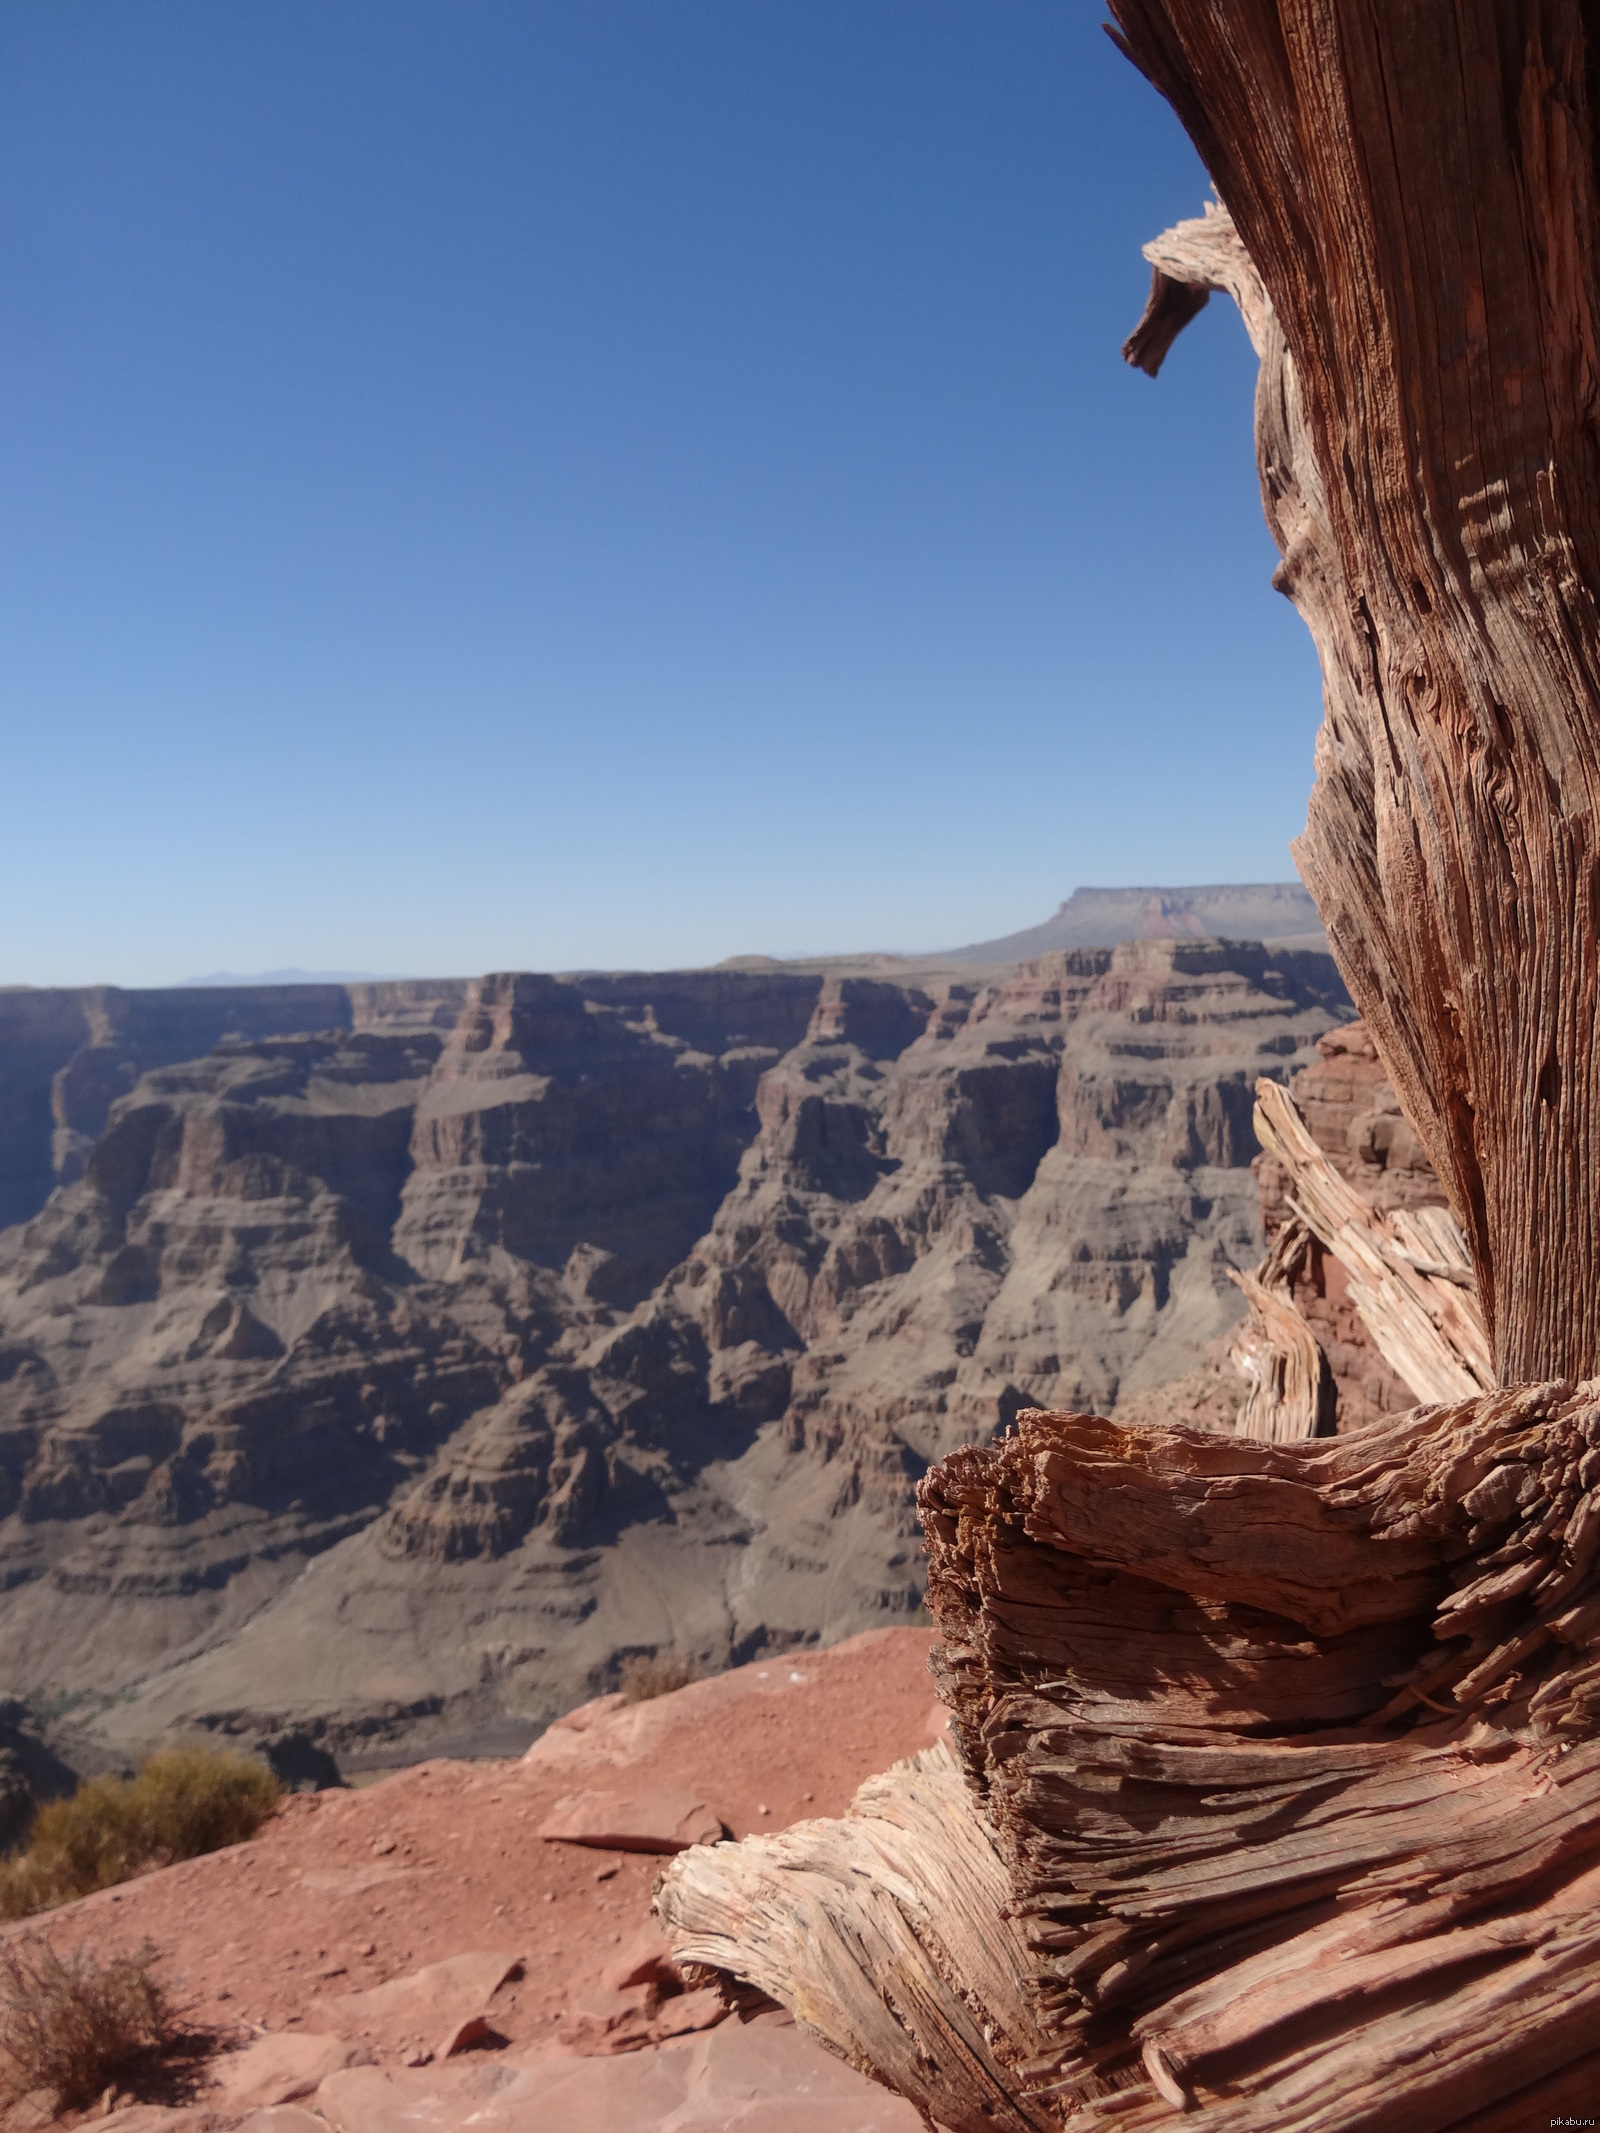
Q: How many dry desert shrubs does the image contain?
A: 3